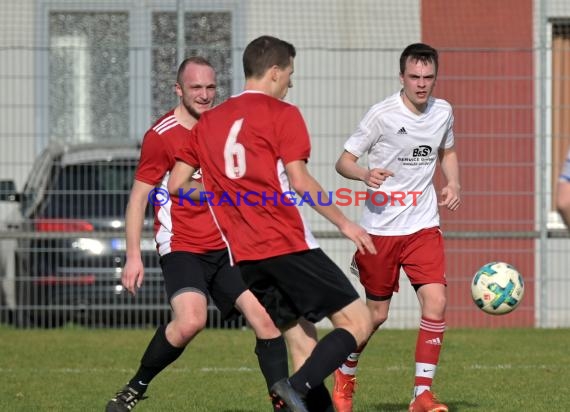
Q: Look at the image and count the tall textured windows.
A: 2